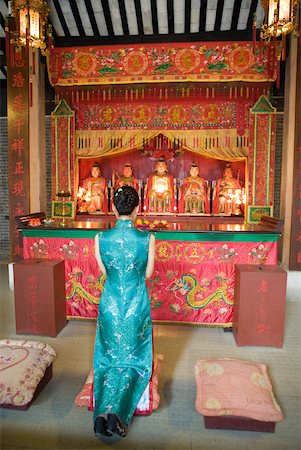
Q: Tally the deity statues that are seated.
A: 5